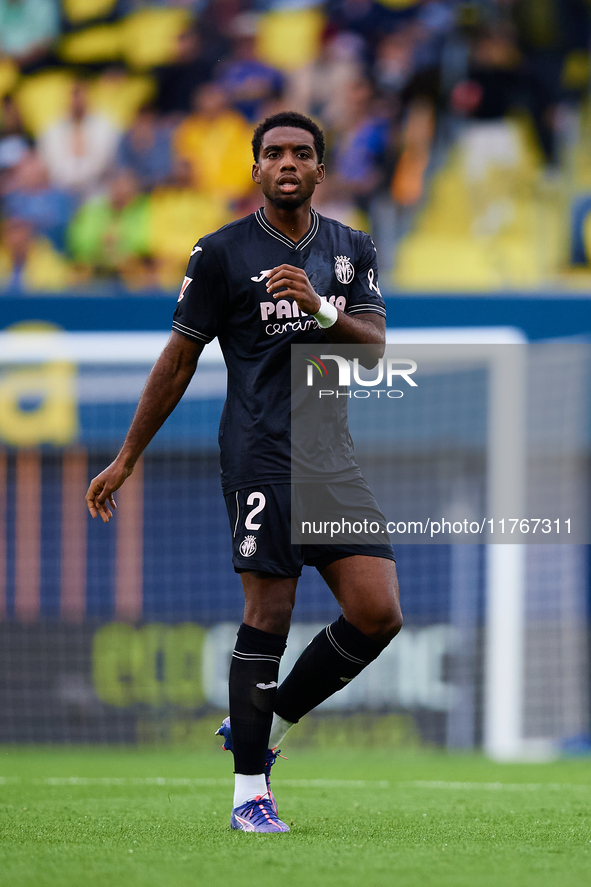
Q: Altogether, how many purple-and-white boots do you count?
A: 2